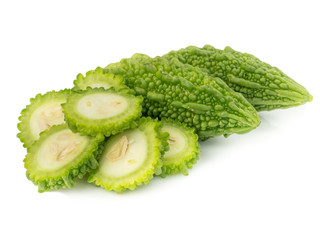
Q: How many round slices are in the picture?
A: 6